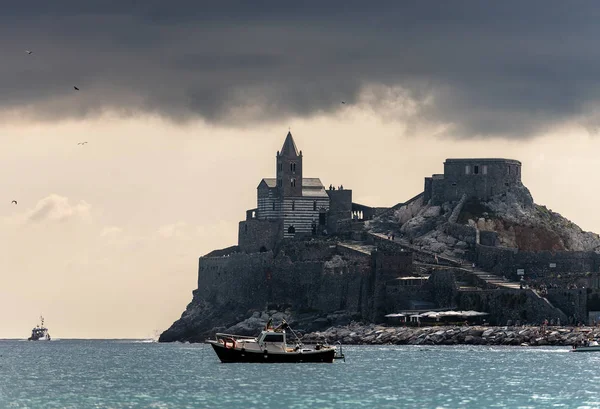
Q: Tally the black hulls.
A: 1